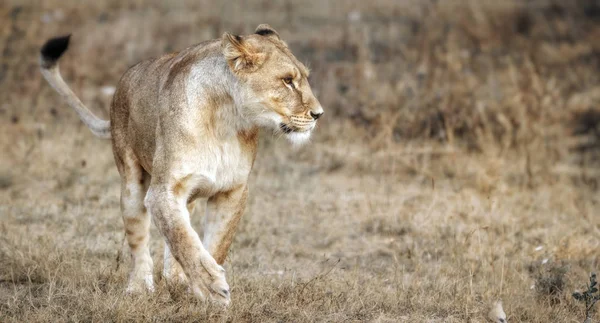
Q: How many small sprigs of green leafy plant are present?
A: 1